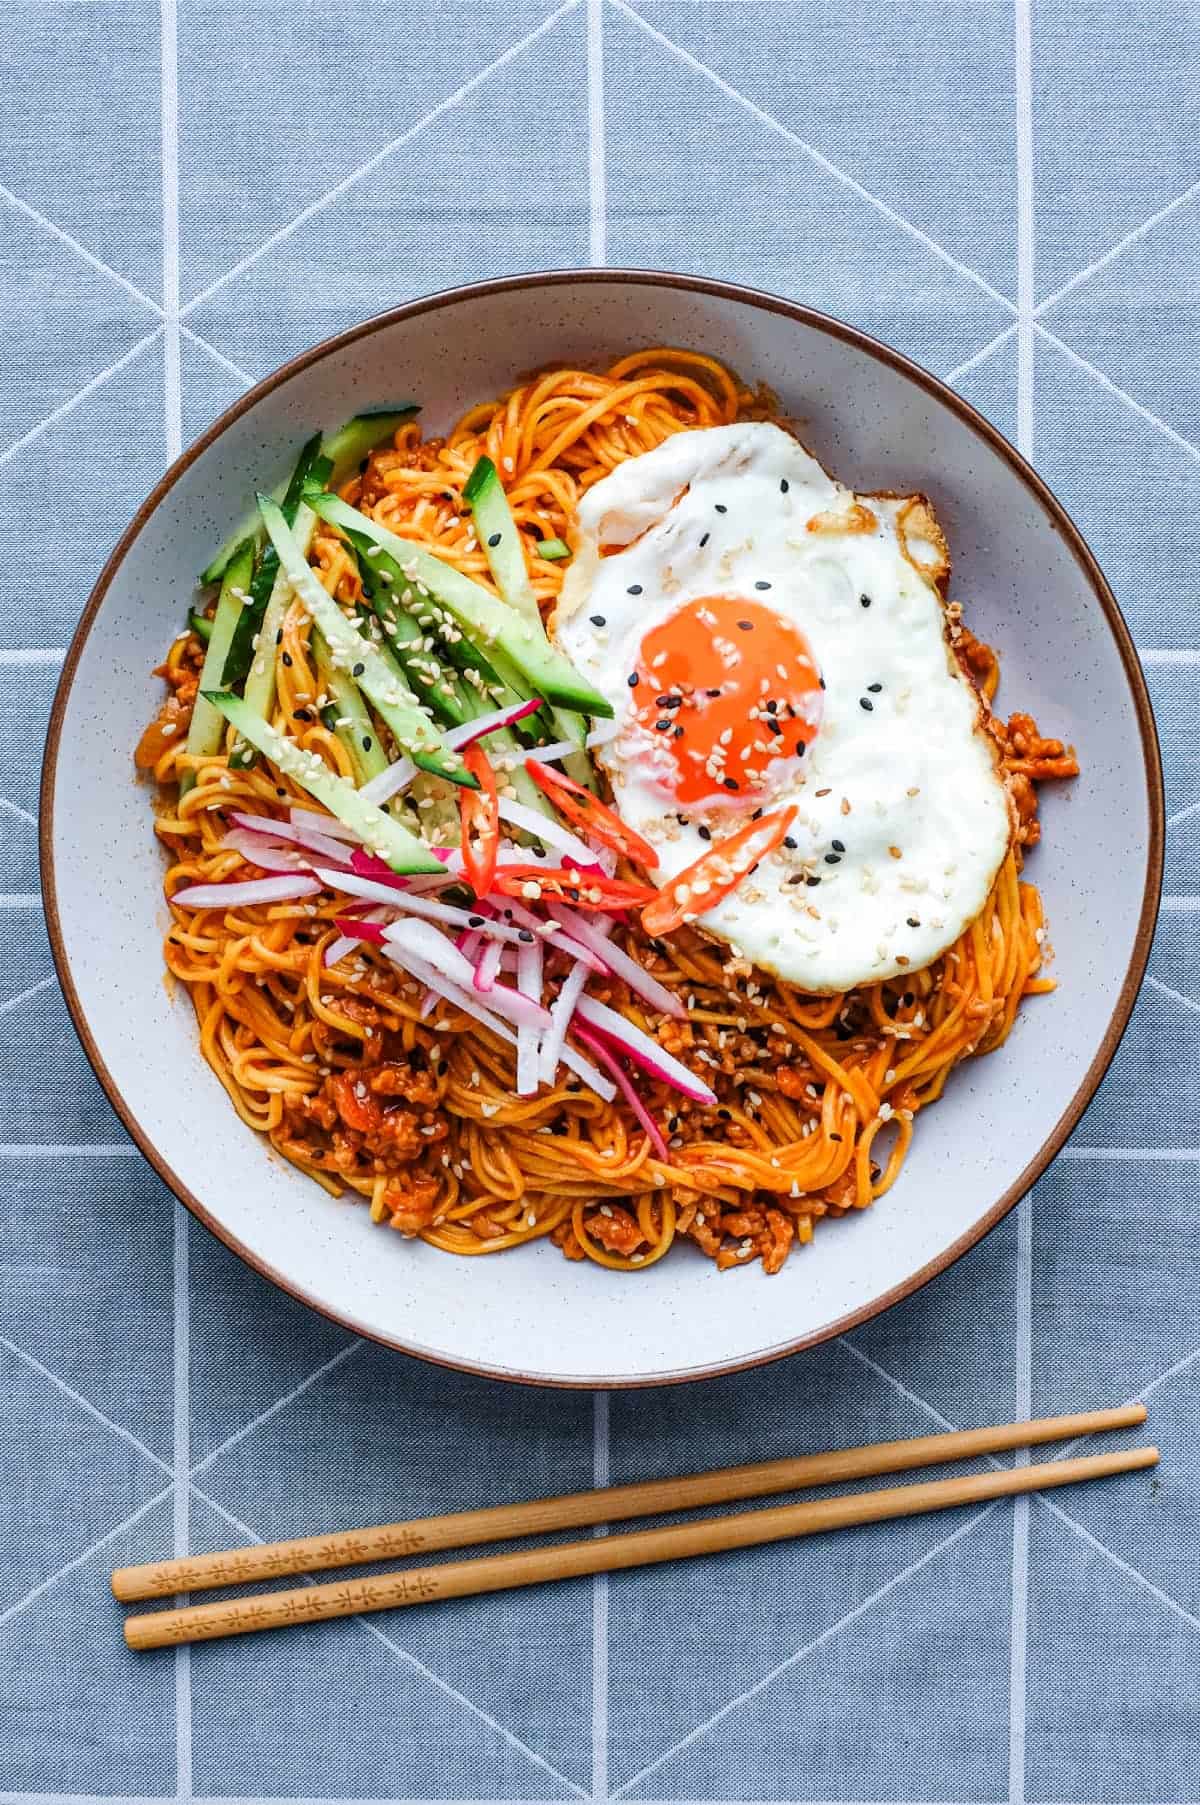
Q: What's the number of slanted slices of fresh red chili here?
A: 4